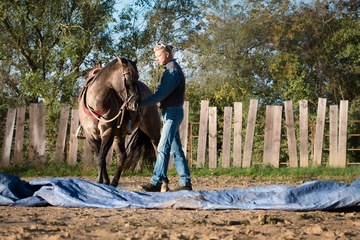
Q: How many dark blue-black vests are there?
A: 1